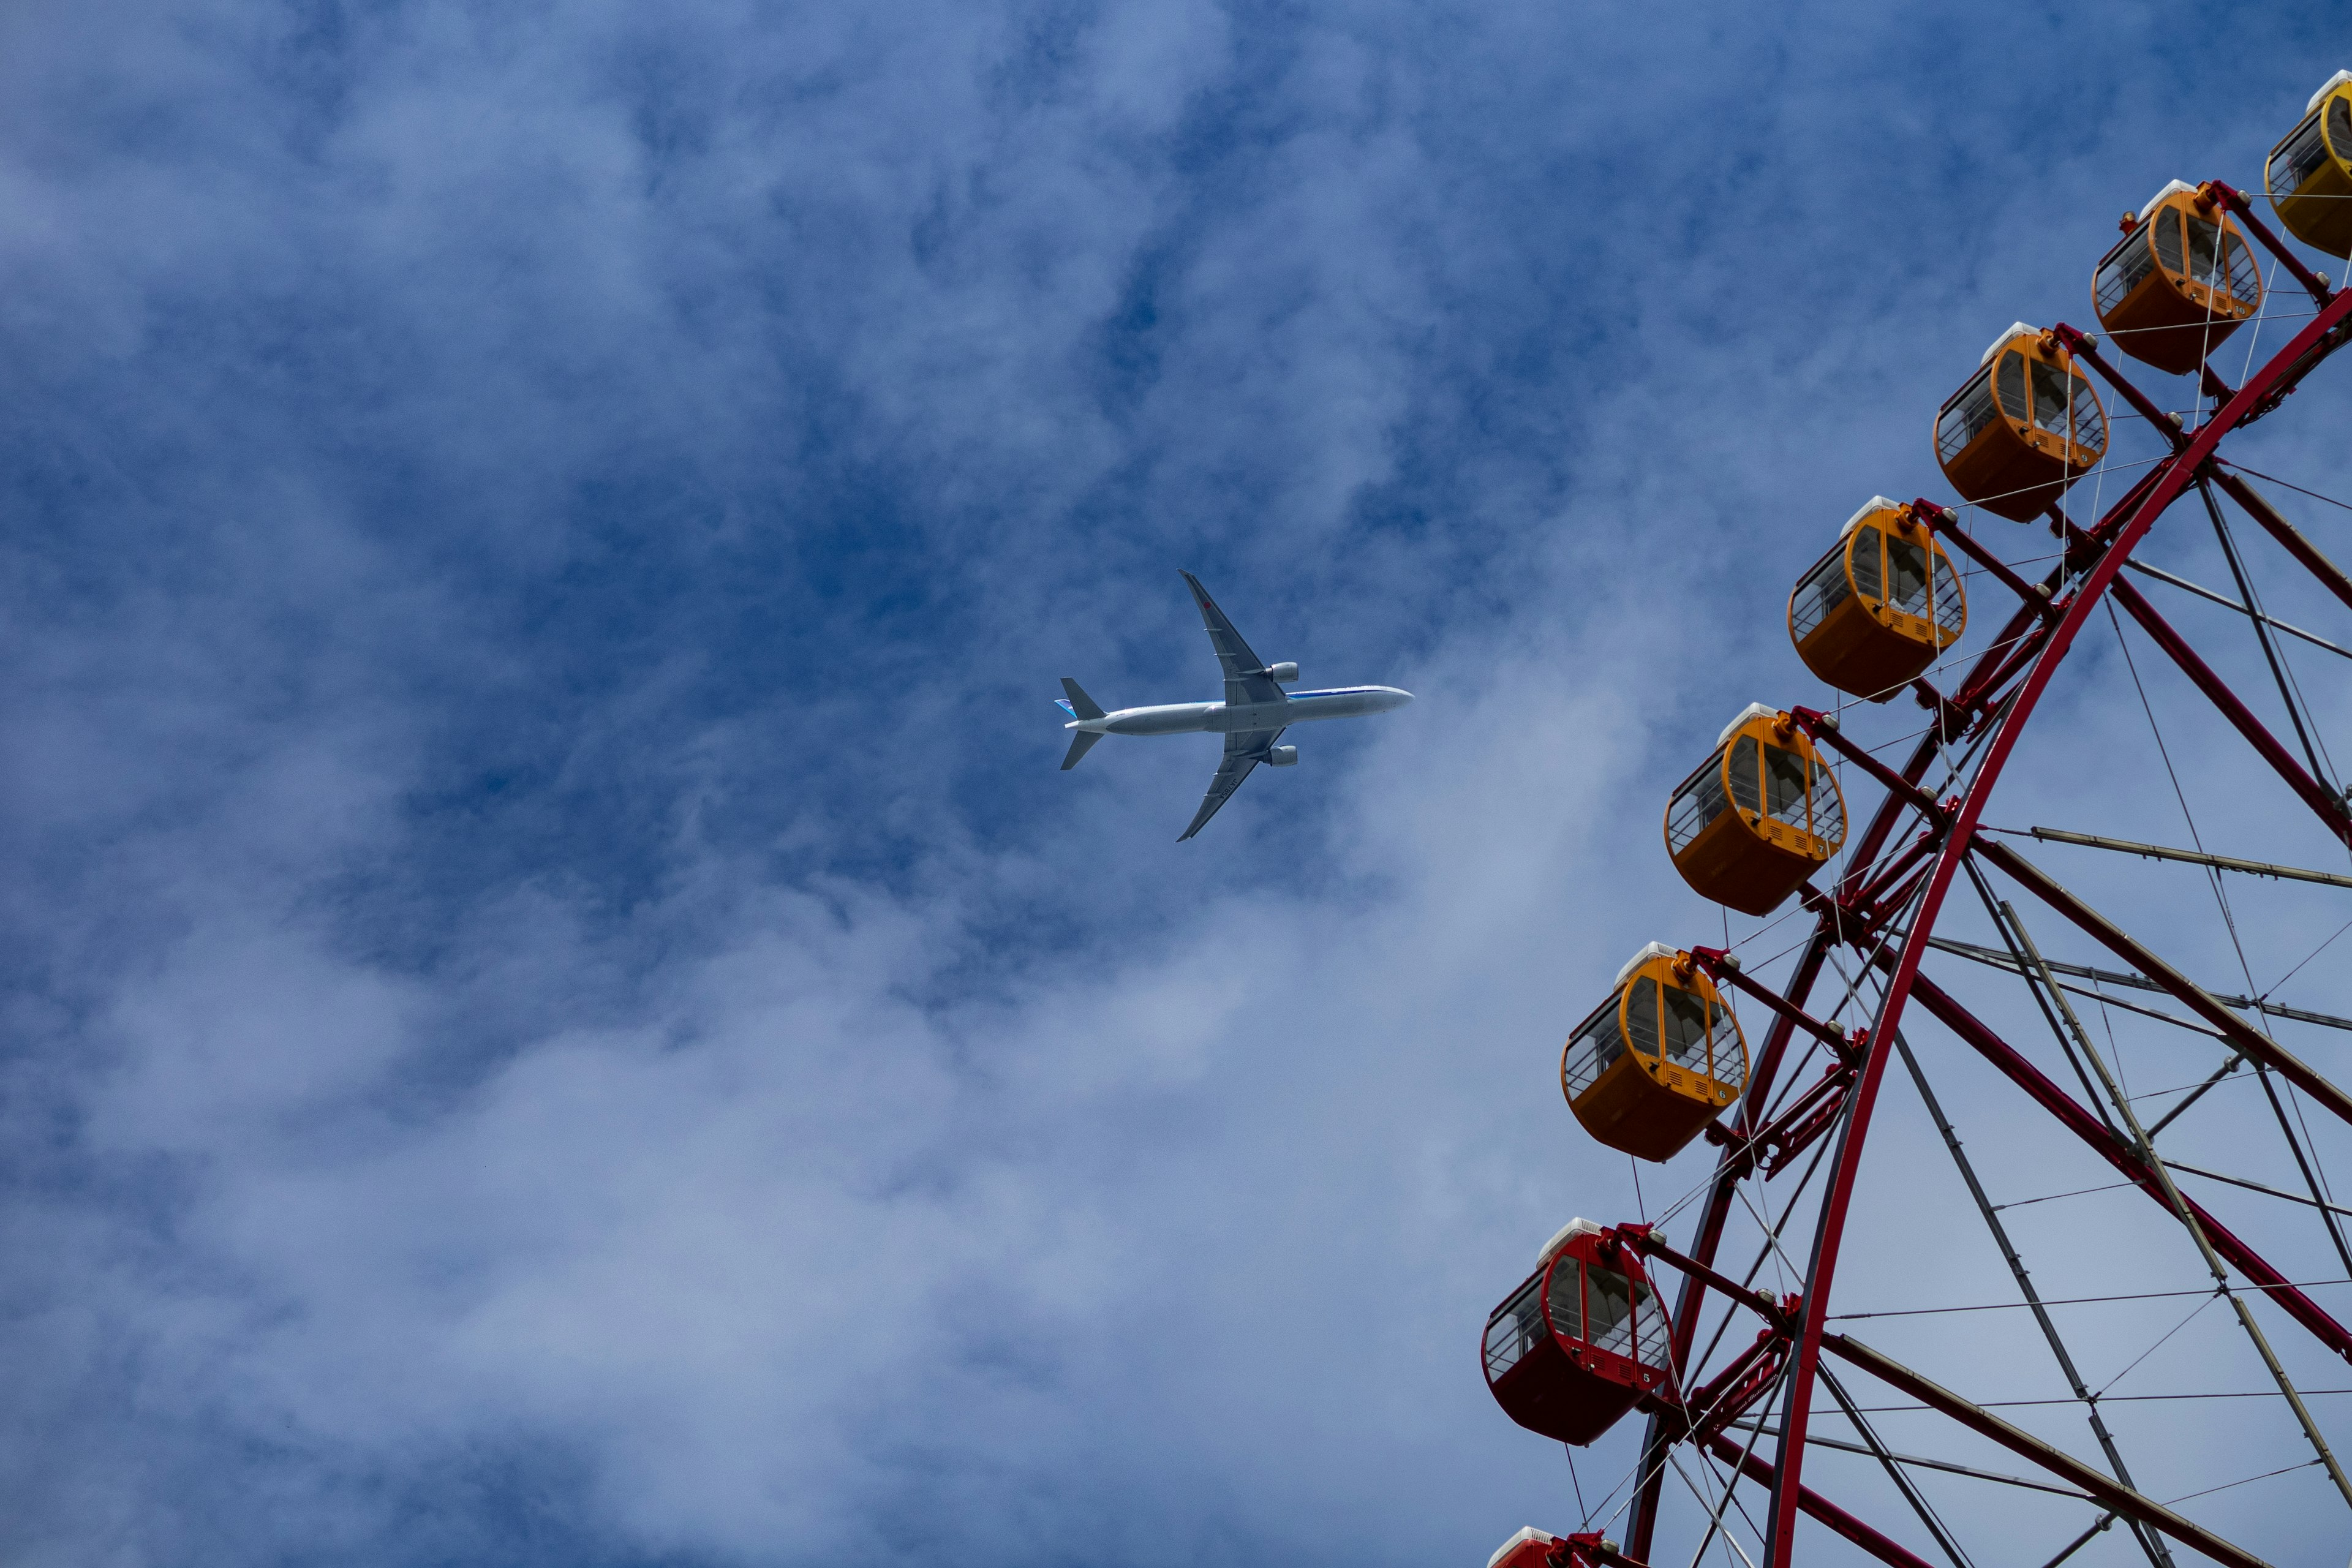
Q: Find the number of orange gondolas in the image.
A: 5